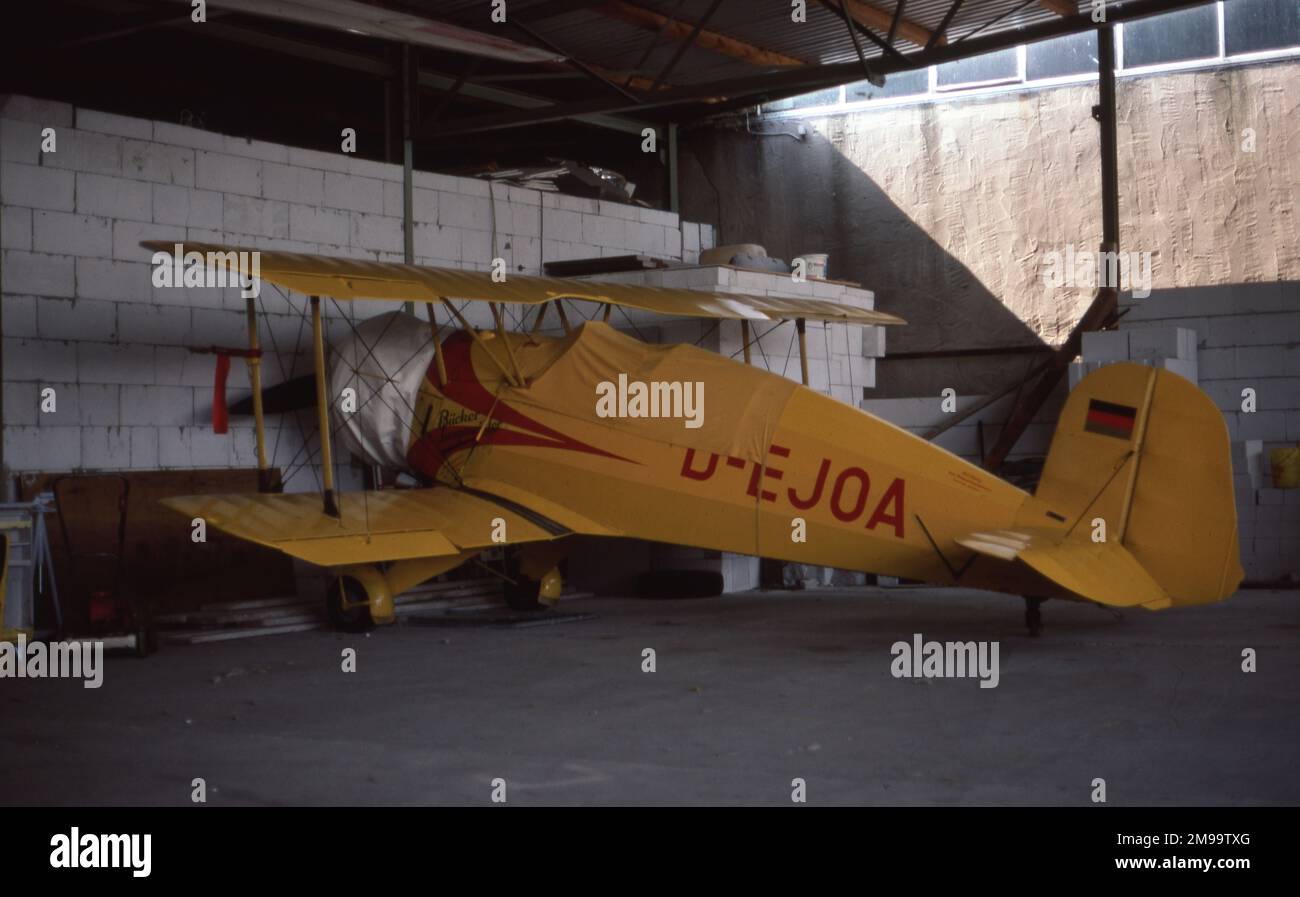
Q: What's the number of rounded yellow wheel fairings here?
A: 2